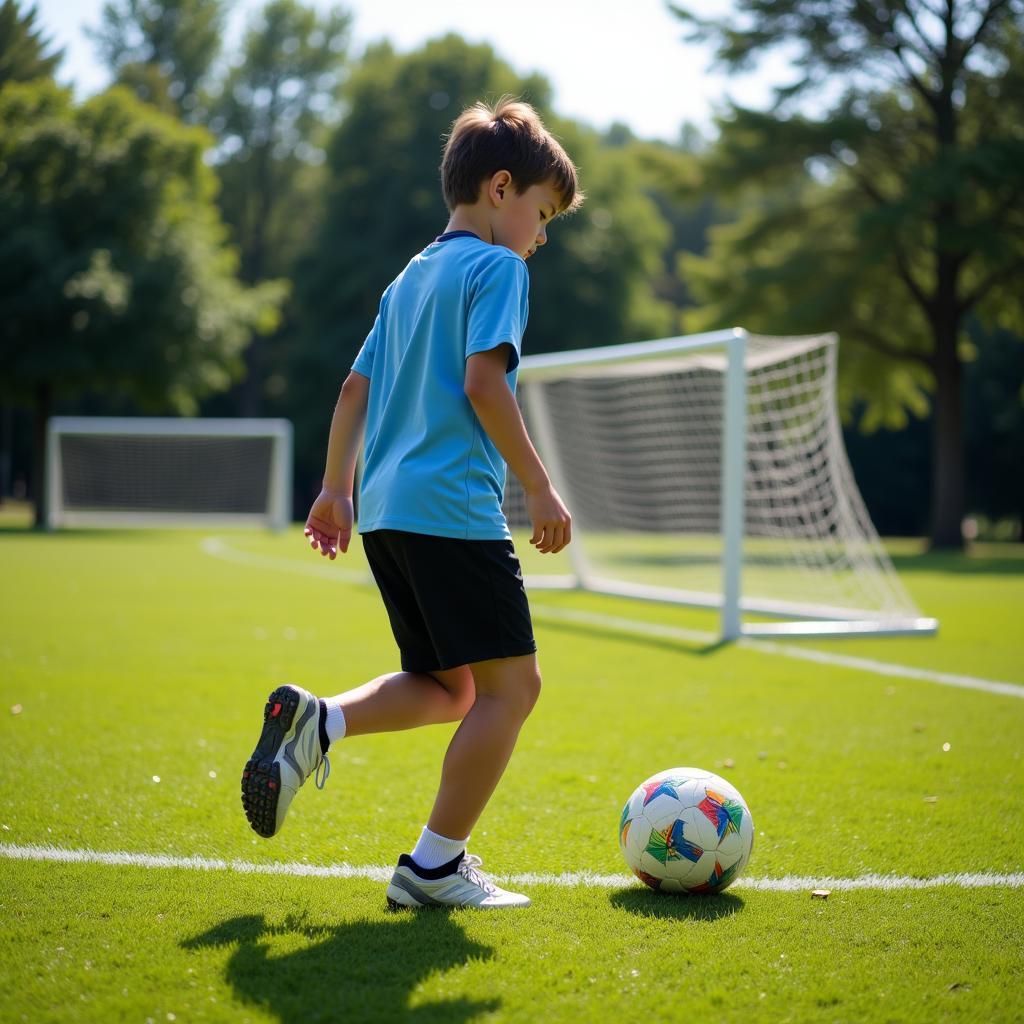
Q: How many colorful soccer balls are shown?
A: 1